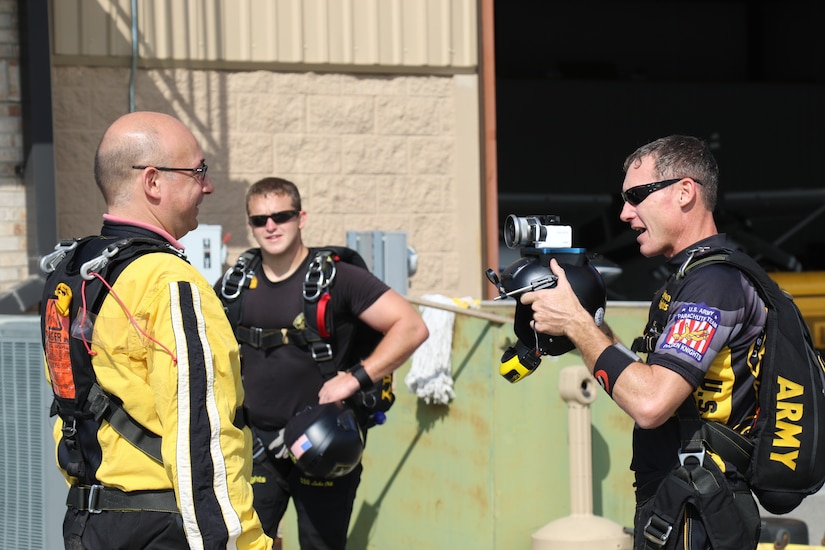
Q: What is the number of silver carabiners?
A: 2